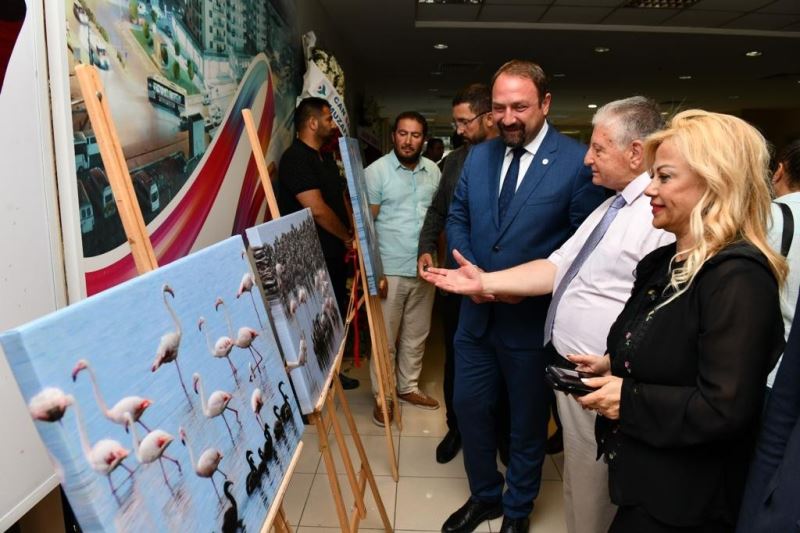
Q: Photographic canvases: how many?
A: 3